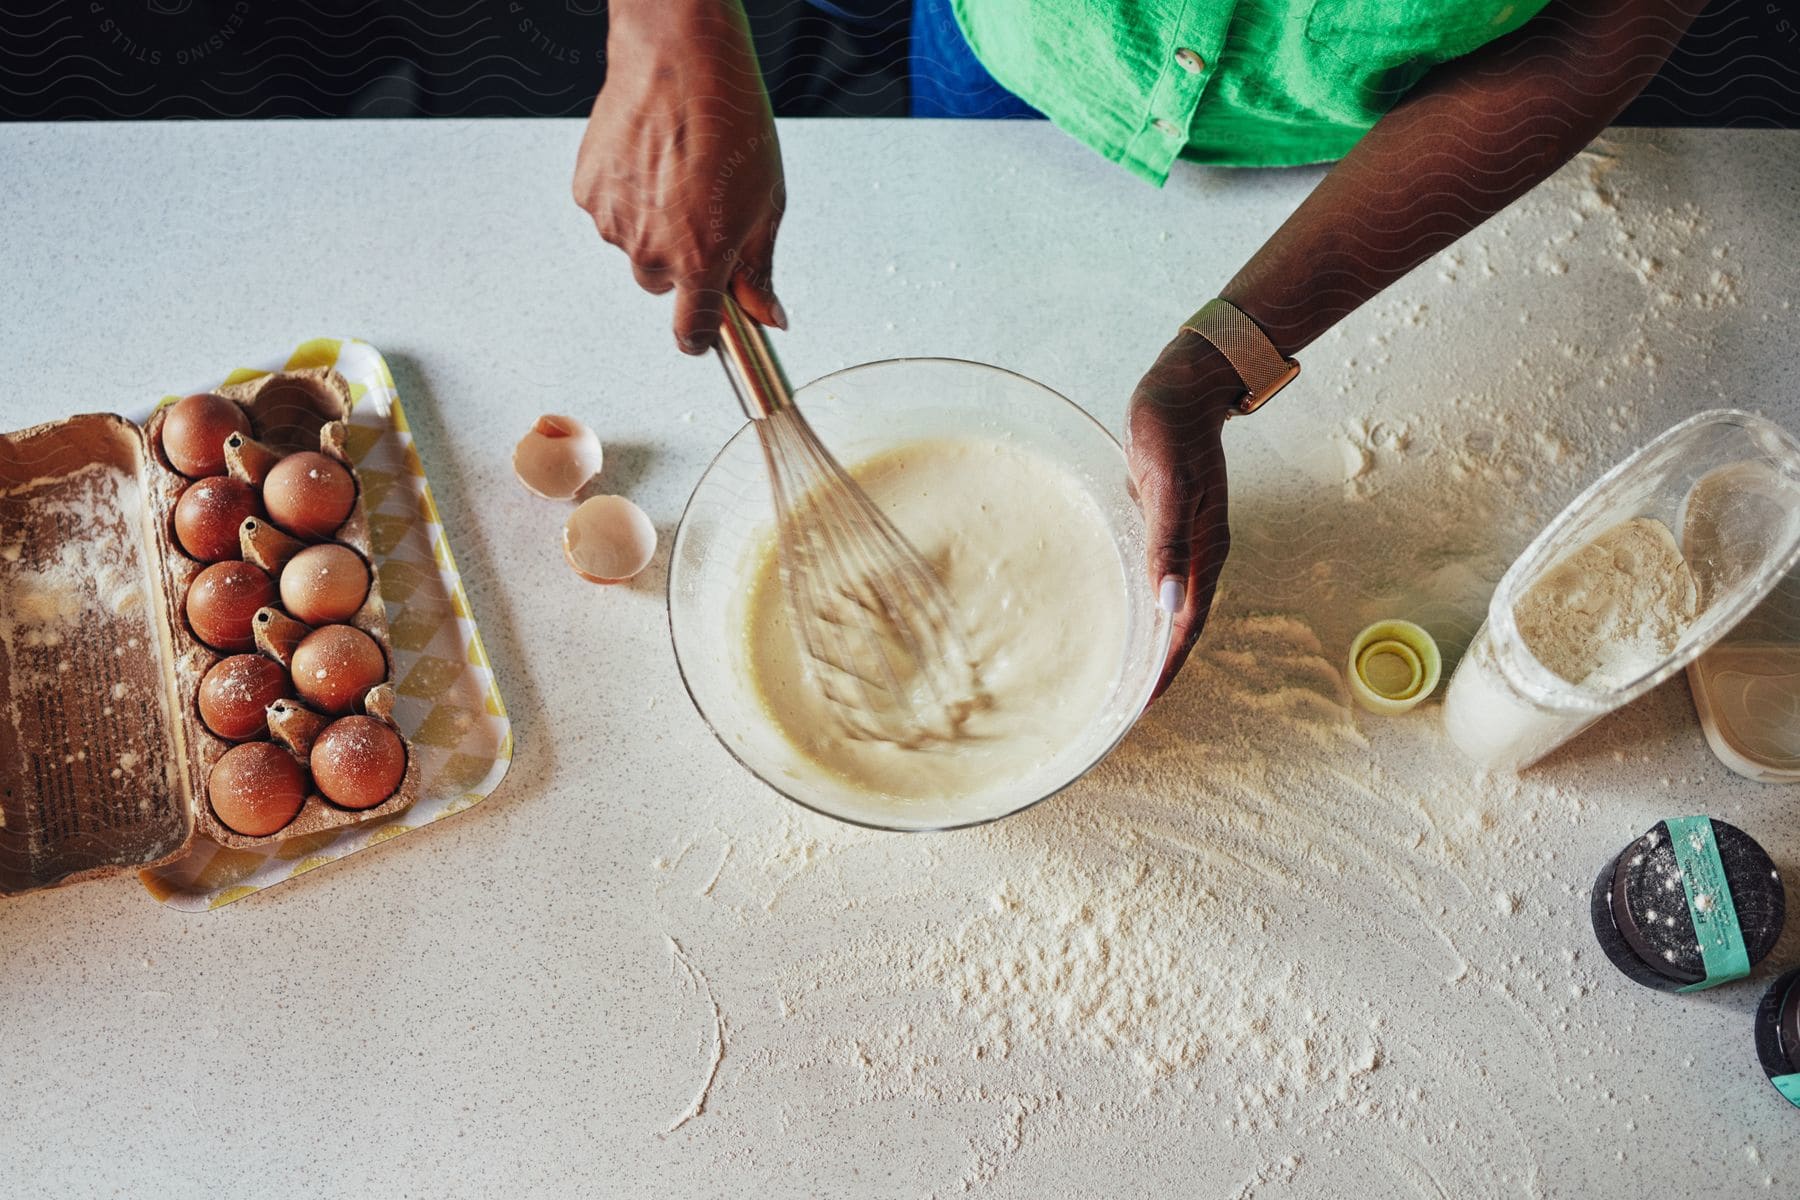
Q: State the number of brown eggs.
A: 9